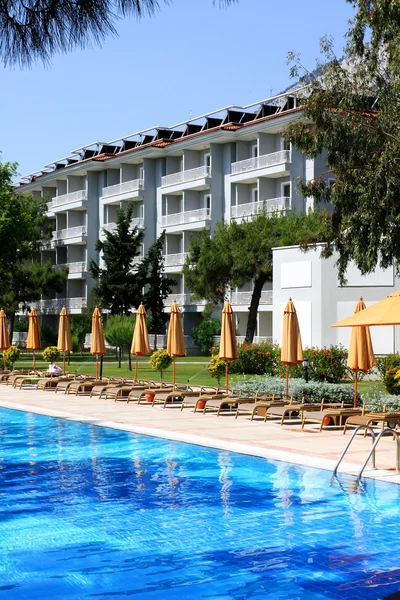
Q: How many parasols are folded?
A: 9